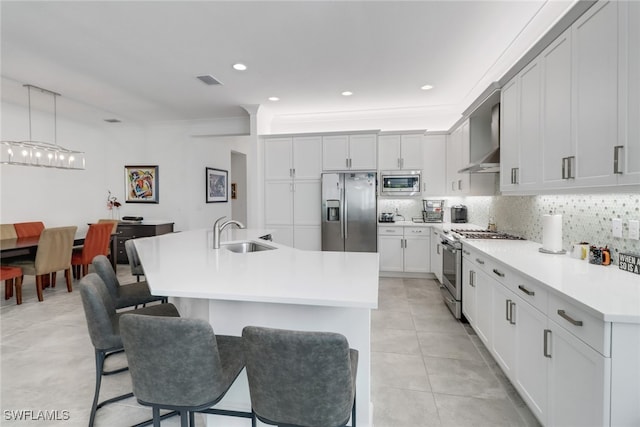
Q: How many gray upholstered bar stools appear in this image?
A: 5